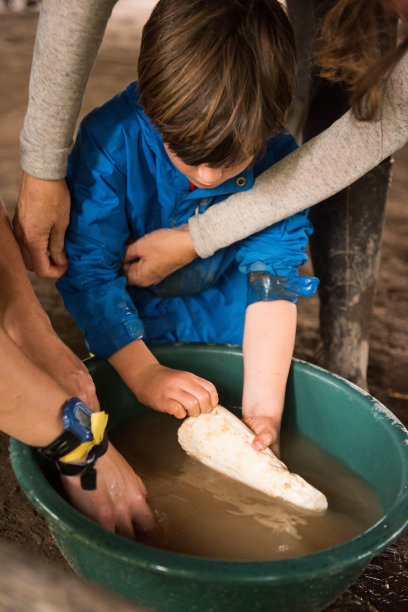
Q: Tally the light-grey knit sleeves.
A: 2